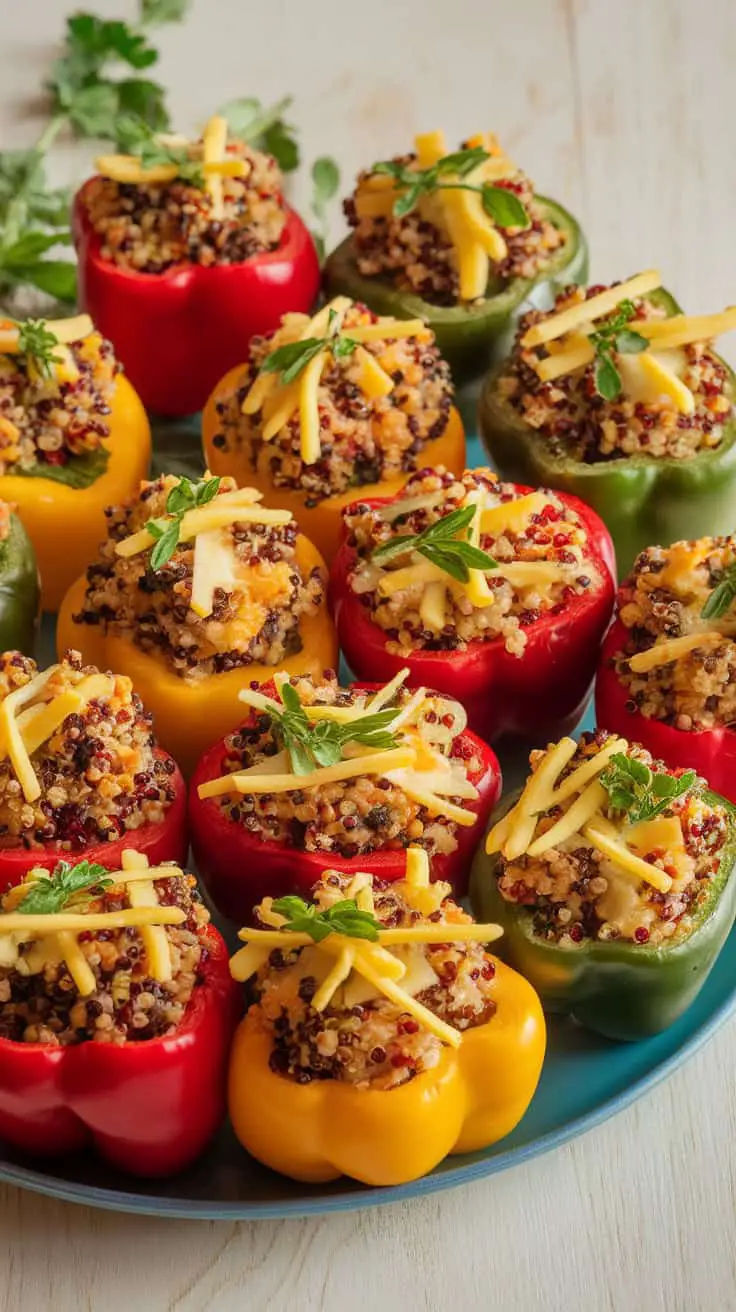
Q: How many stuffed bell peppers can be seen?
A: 14